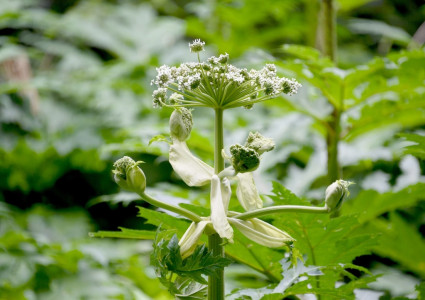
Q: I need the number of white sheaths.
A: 5